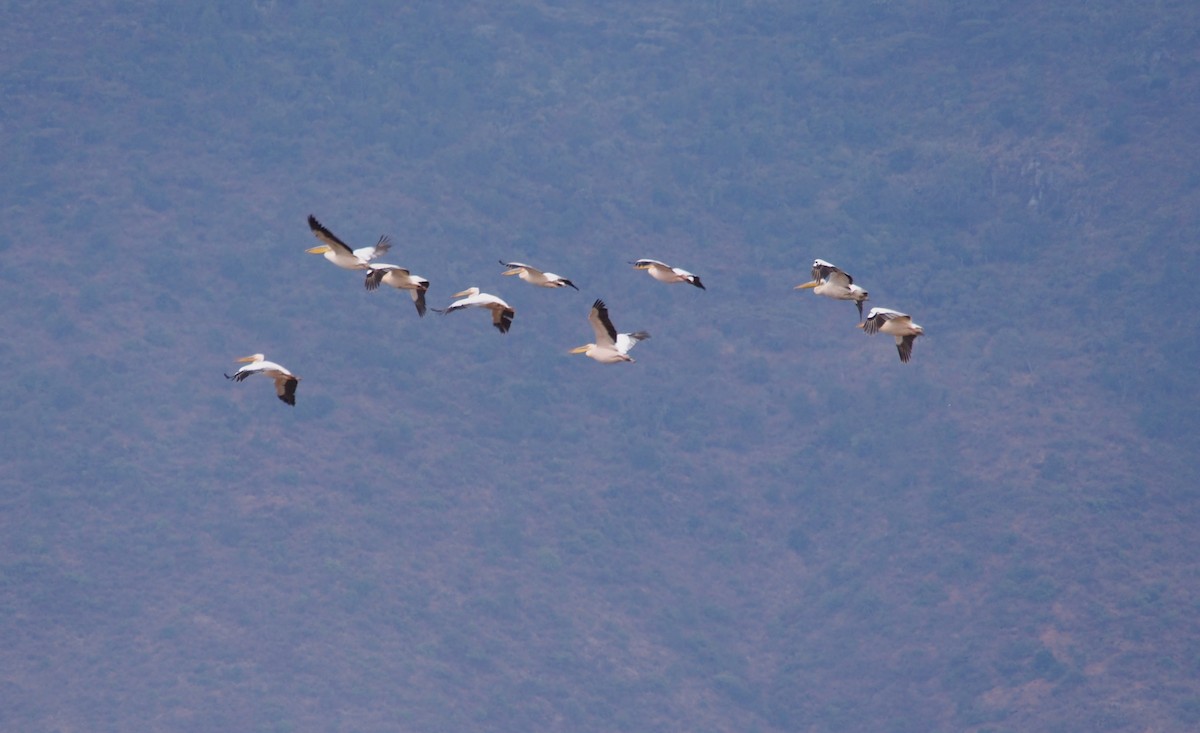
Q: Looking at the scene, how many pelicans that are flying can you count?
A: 9